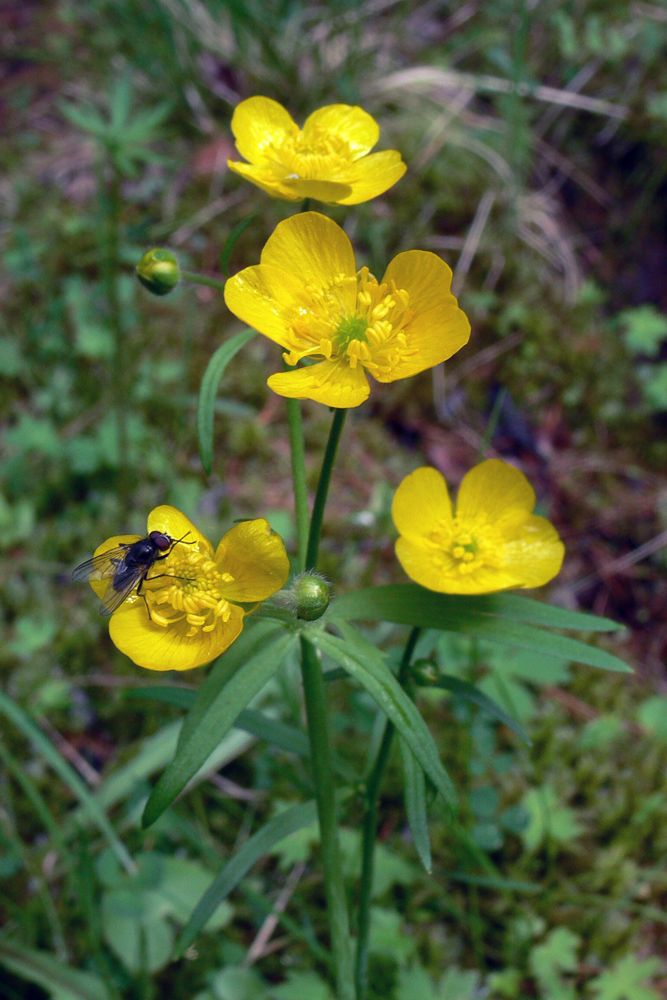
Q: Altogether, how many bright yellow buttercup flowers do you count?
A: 4